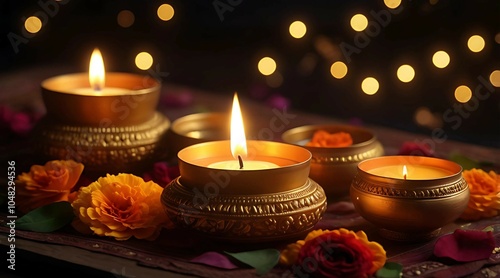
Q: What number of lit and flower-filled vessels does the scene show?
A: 4